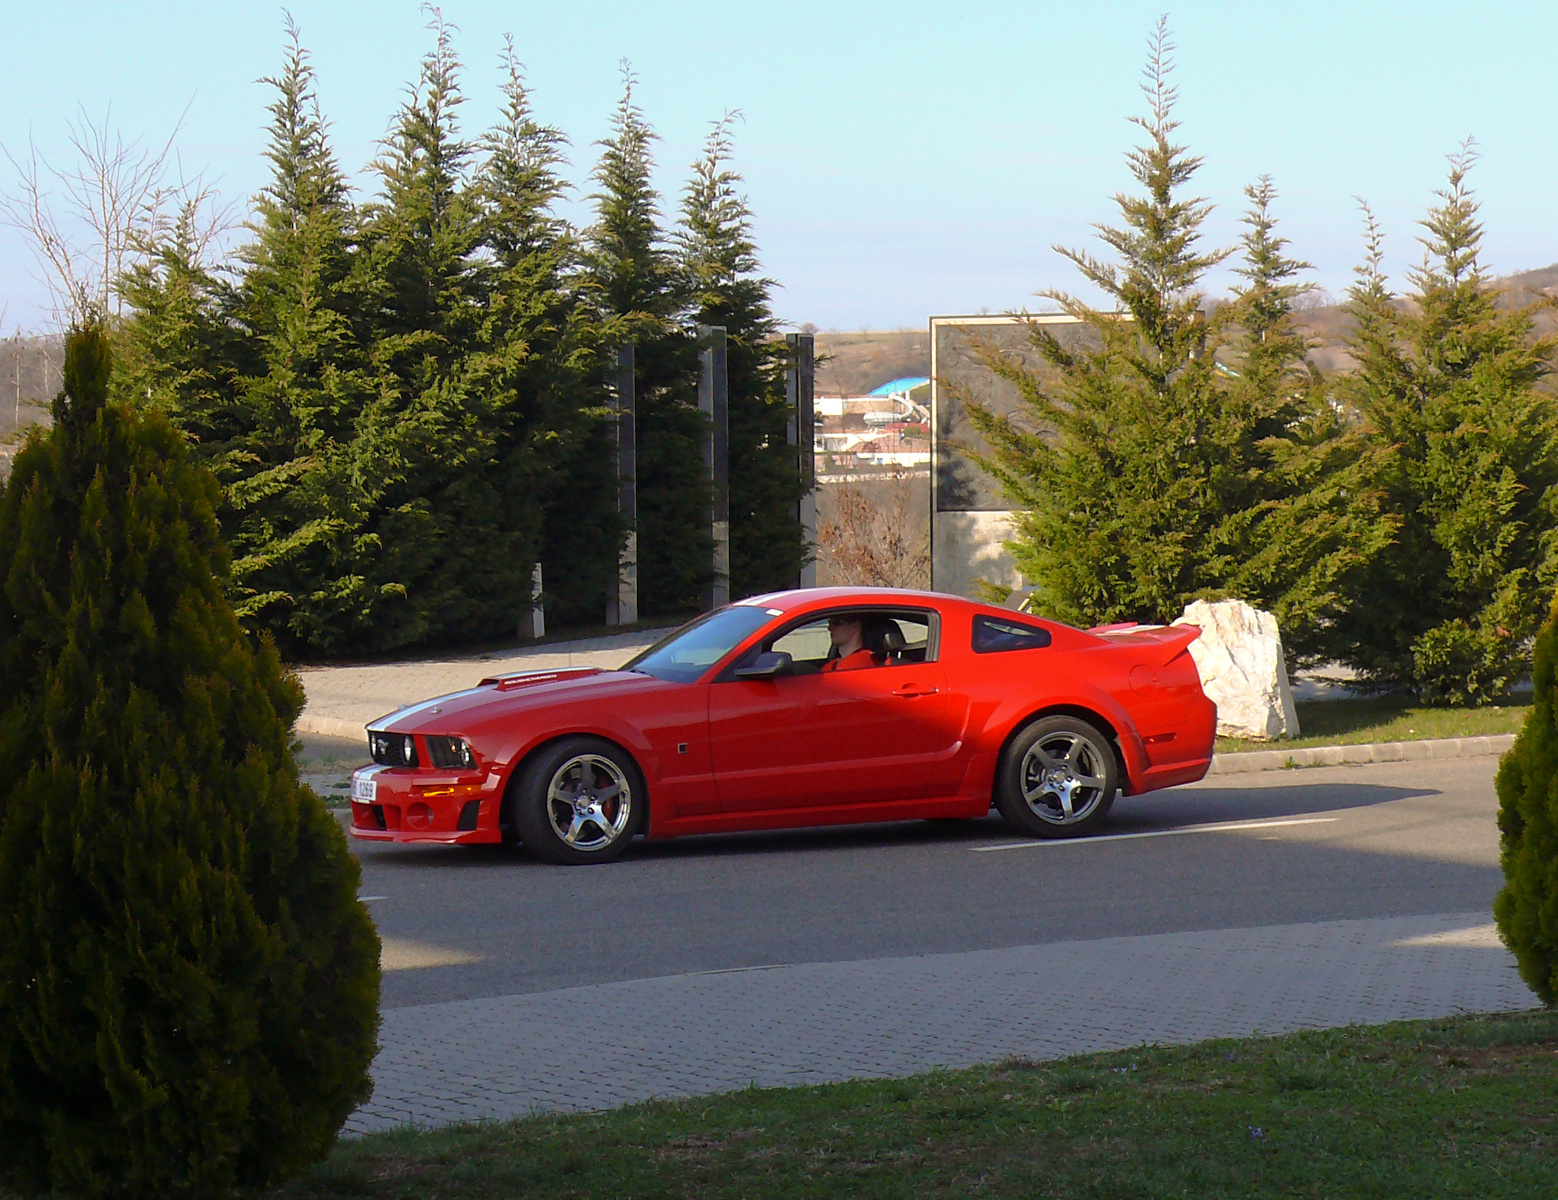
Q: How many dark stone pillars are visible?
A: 3